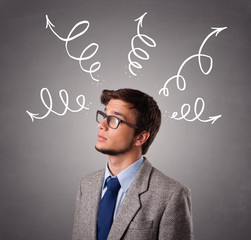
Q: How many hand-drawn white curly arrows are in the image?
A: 5